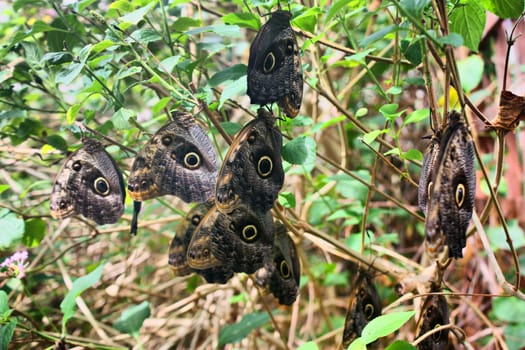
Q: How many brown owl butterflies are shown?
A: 11